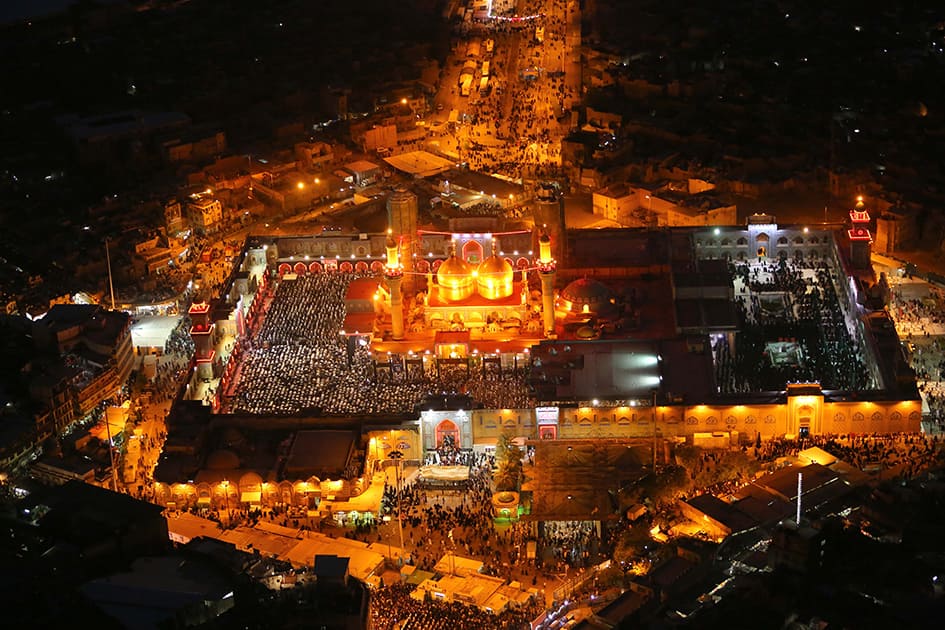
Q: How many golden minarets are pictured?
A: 2